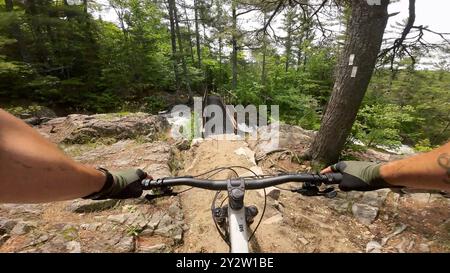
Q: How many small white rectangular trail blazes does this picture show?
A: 2